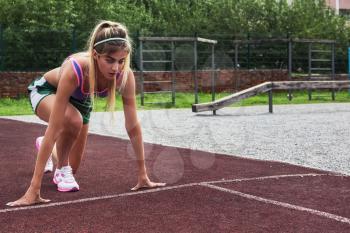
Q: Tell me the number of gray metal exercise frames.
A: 2